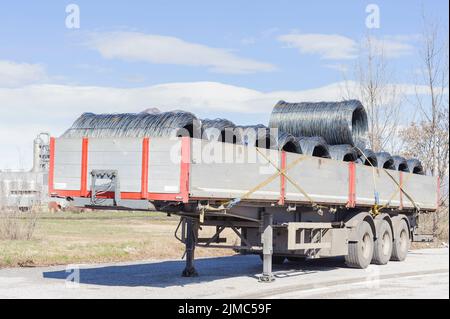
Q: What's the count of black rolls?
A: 11